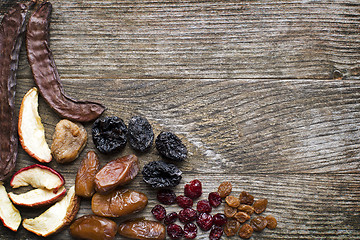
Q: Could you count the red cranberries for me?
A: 13